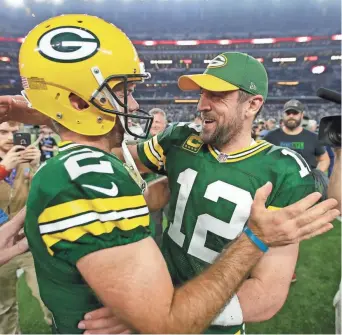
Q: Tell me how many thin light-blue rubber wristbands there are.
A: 1